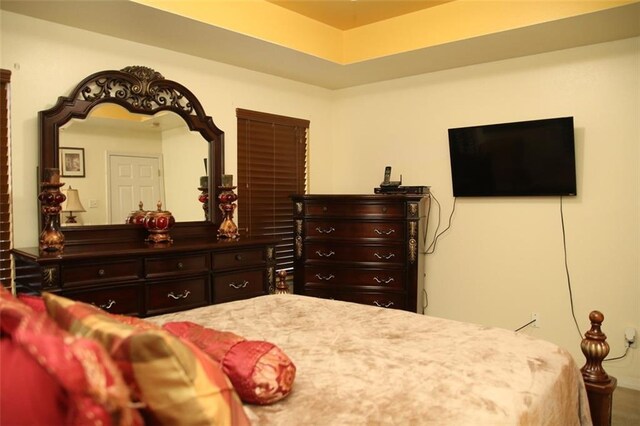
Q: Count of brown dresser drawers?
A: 11